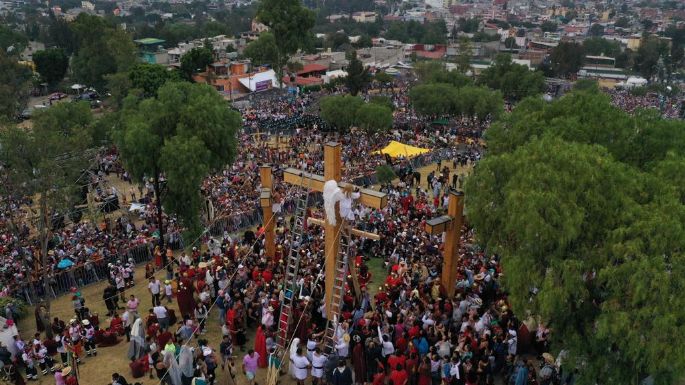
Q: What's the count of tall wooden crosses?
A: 3